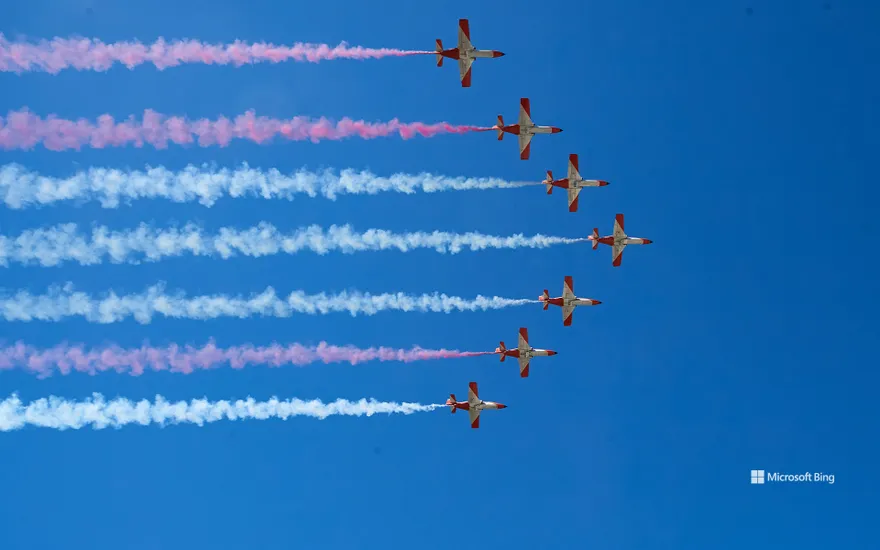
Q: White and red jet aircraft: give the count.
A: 7